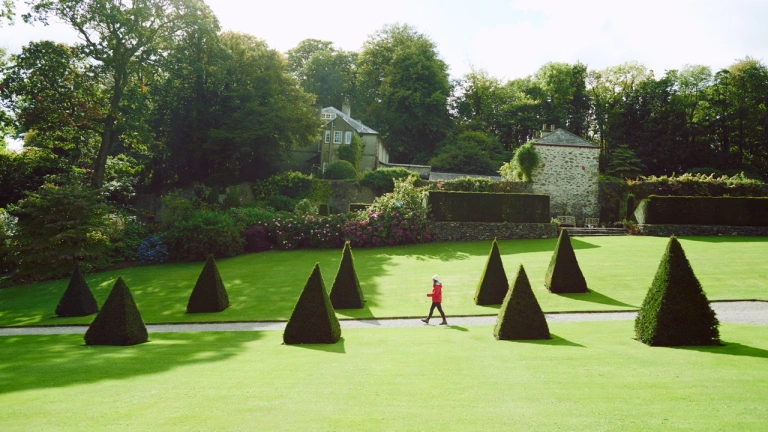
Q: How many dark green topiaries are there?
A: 9